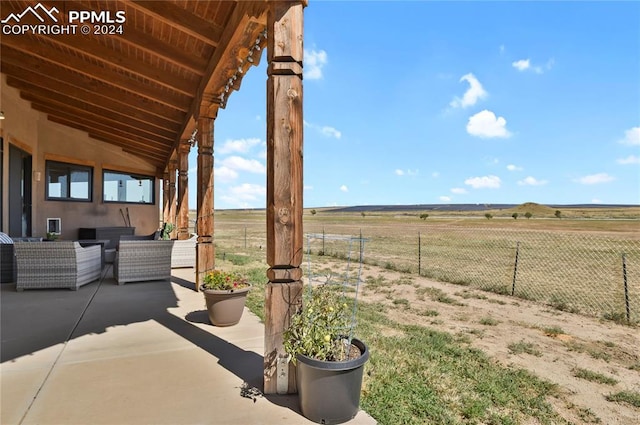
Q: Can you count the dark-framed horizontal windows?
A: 2